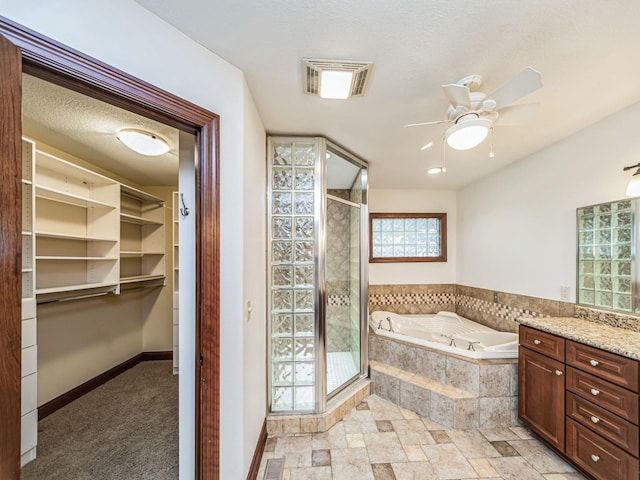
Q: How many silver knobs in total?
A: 6